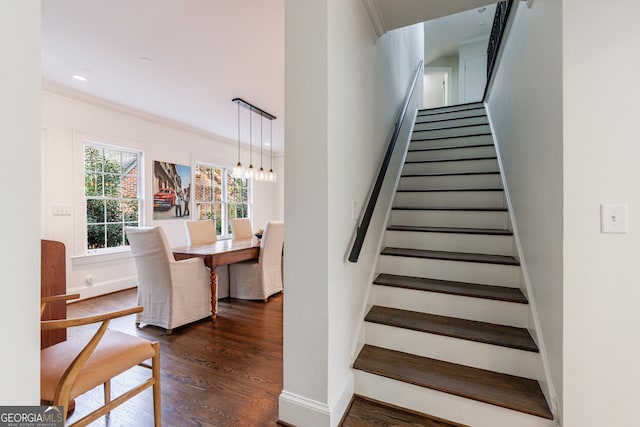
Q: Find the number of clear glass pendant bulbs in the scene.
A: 4